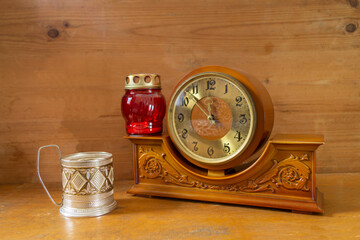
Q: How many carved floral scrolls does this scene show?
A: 2